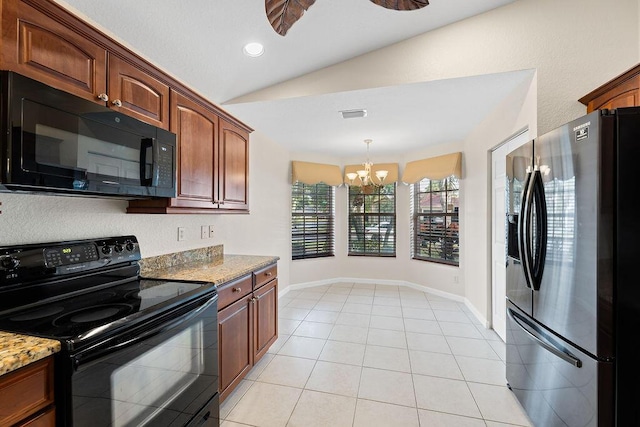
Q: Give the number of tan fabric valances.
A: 3